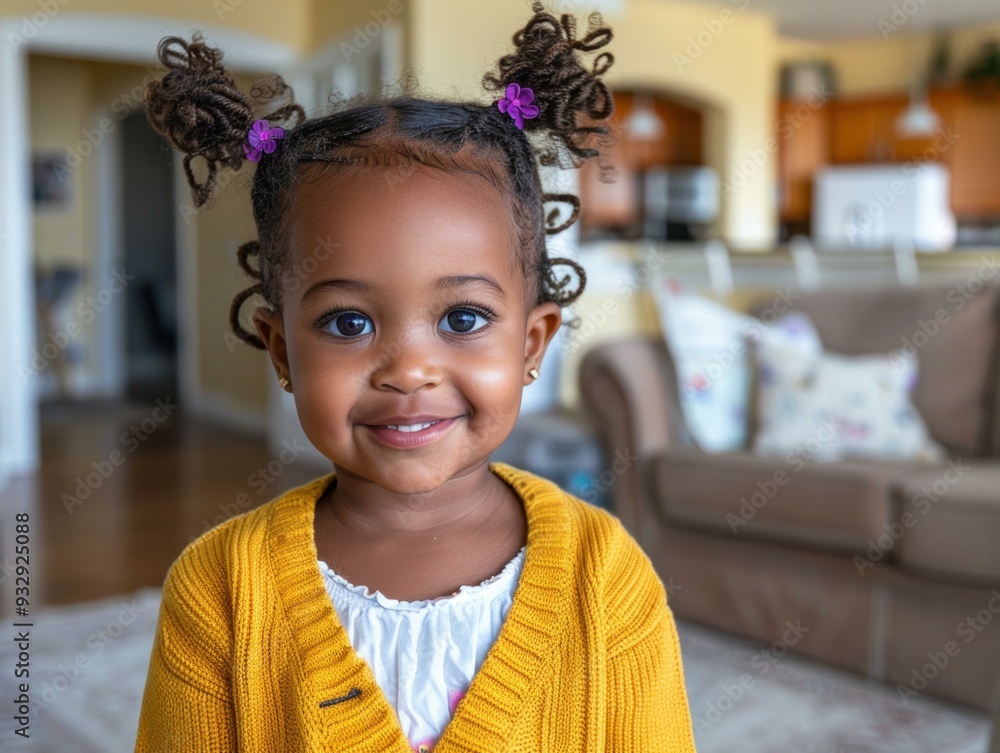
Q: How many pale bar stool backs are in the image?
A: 3